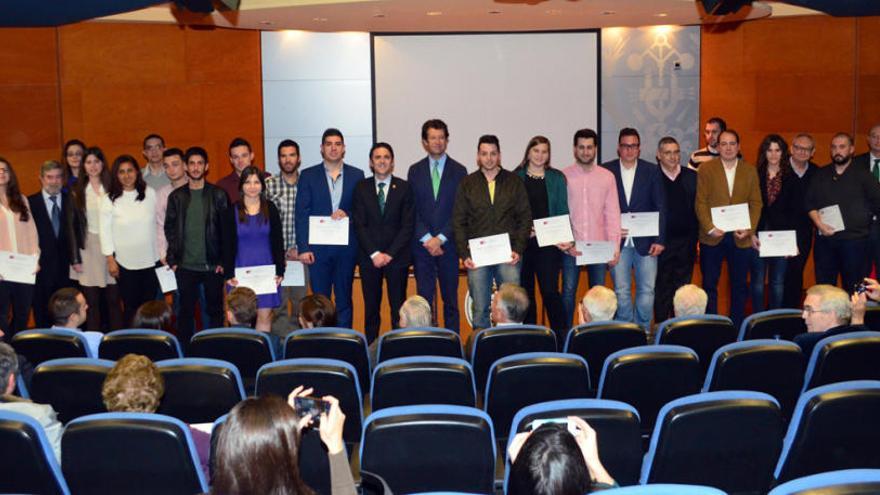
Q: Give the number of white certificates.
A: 12